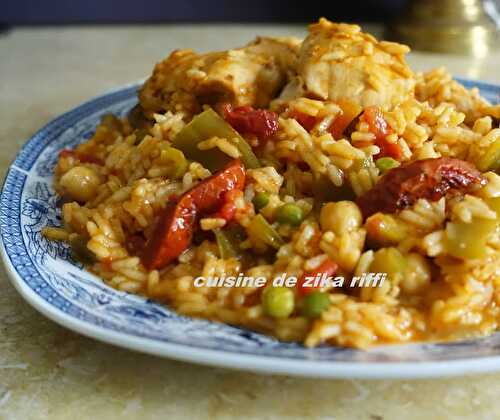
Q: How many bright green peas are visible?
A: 5